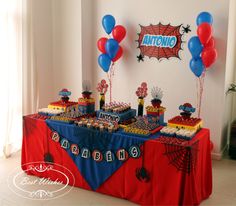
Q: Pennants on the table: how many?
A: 8